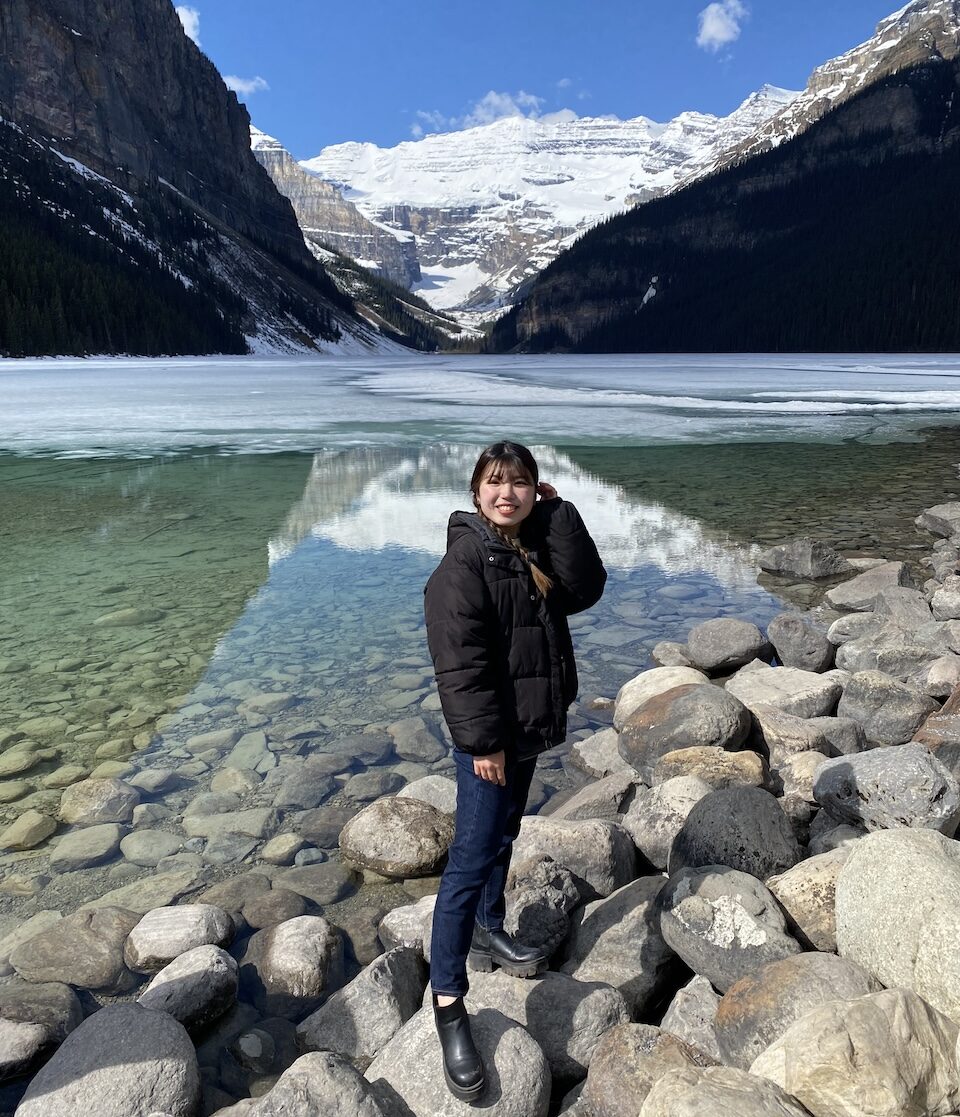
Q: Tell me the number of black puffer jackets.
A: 1